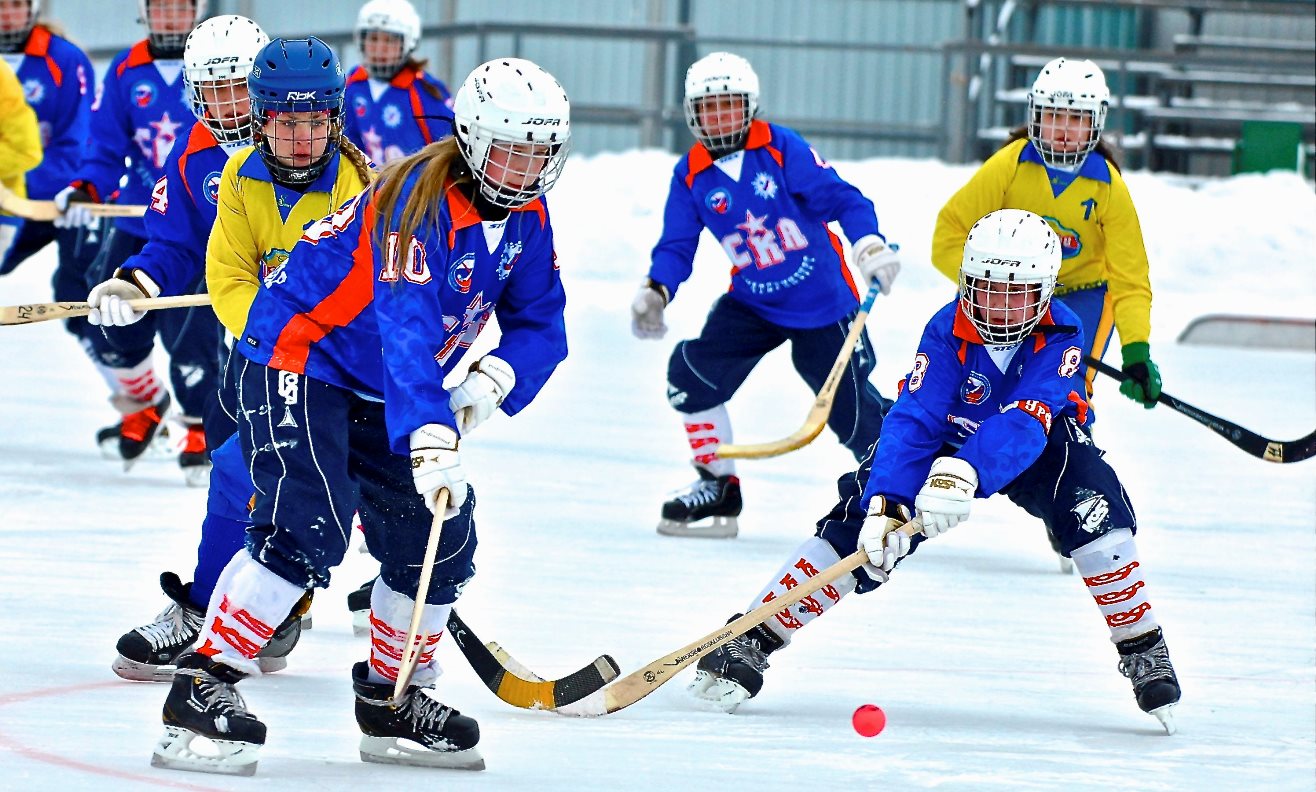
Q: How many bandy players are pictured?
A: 10